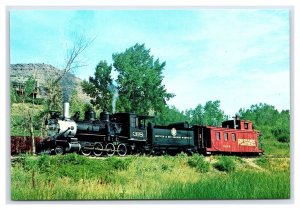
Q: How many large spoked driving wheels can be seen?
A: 4